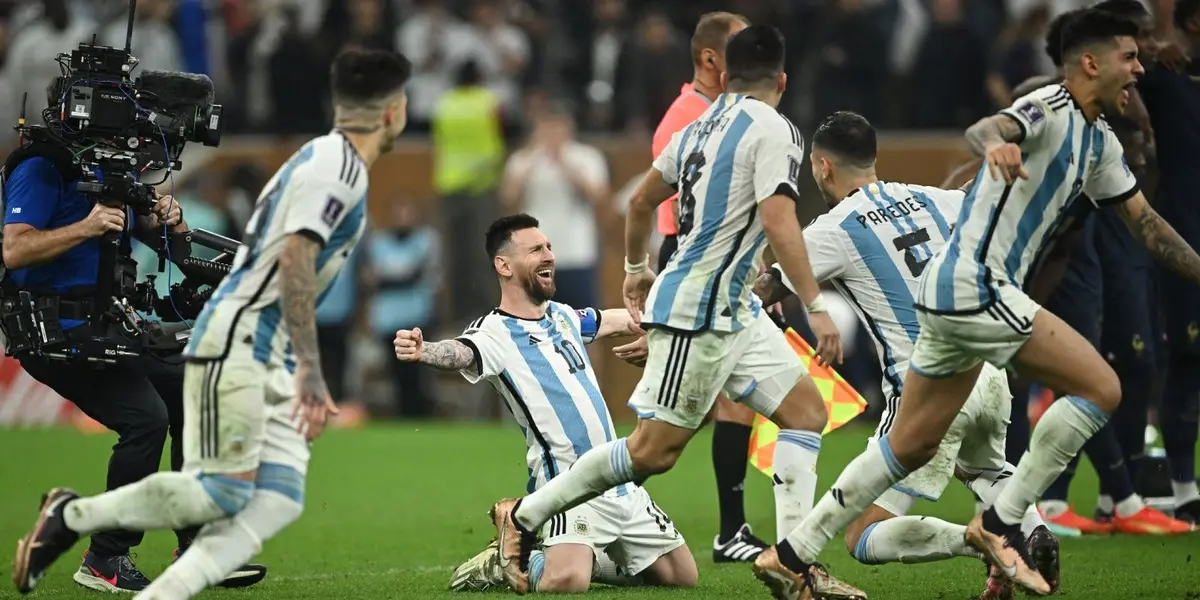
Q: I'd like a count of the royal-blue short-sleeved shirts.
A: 1